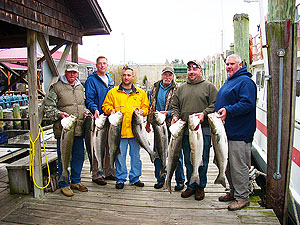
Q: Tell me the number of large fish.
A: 9